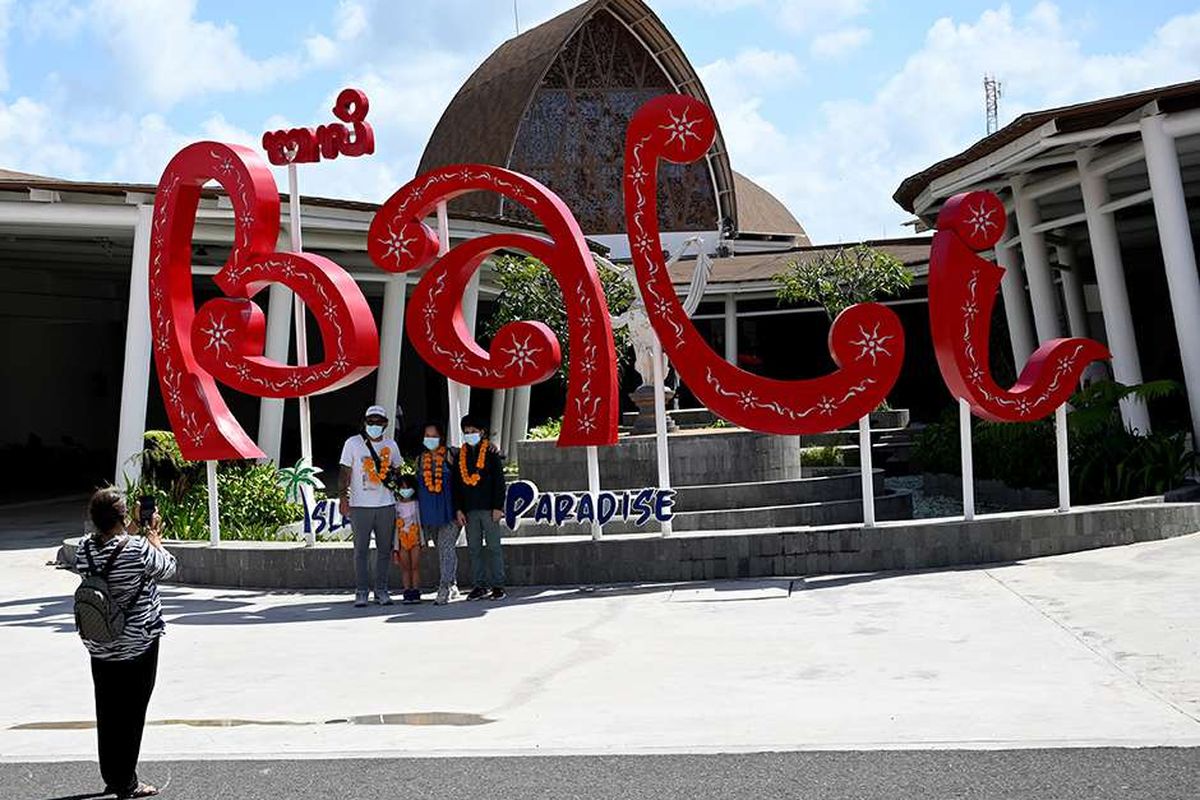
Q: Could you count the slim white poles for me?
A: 8